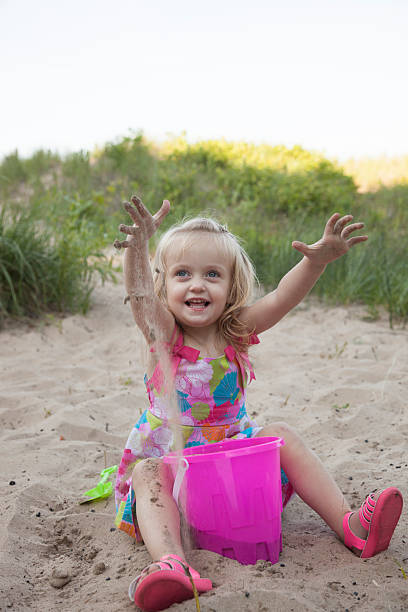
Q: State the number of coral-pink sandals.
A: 2